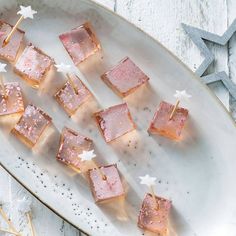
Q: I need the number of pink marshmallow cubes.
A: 12